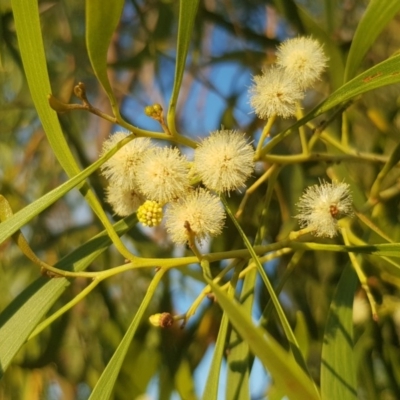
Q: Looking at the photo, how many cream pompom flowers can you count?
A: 8